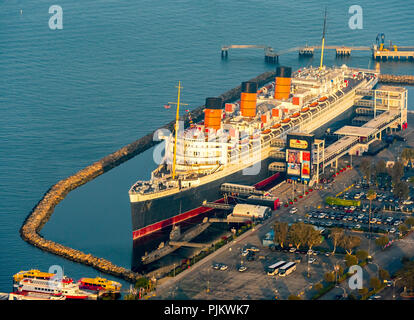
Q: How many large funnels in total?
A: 3